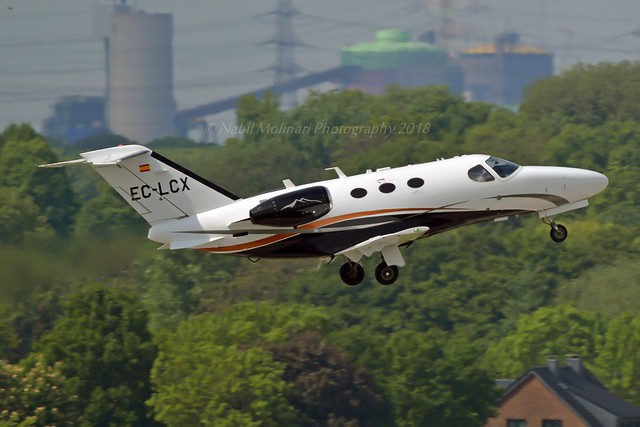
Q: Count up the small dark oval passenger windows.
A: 3